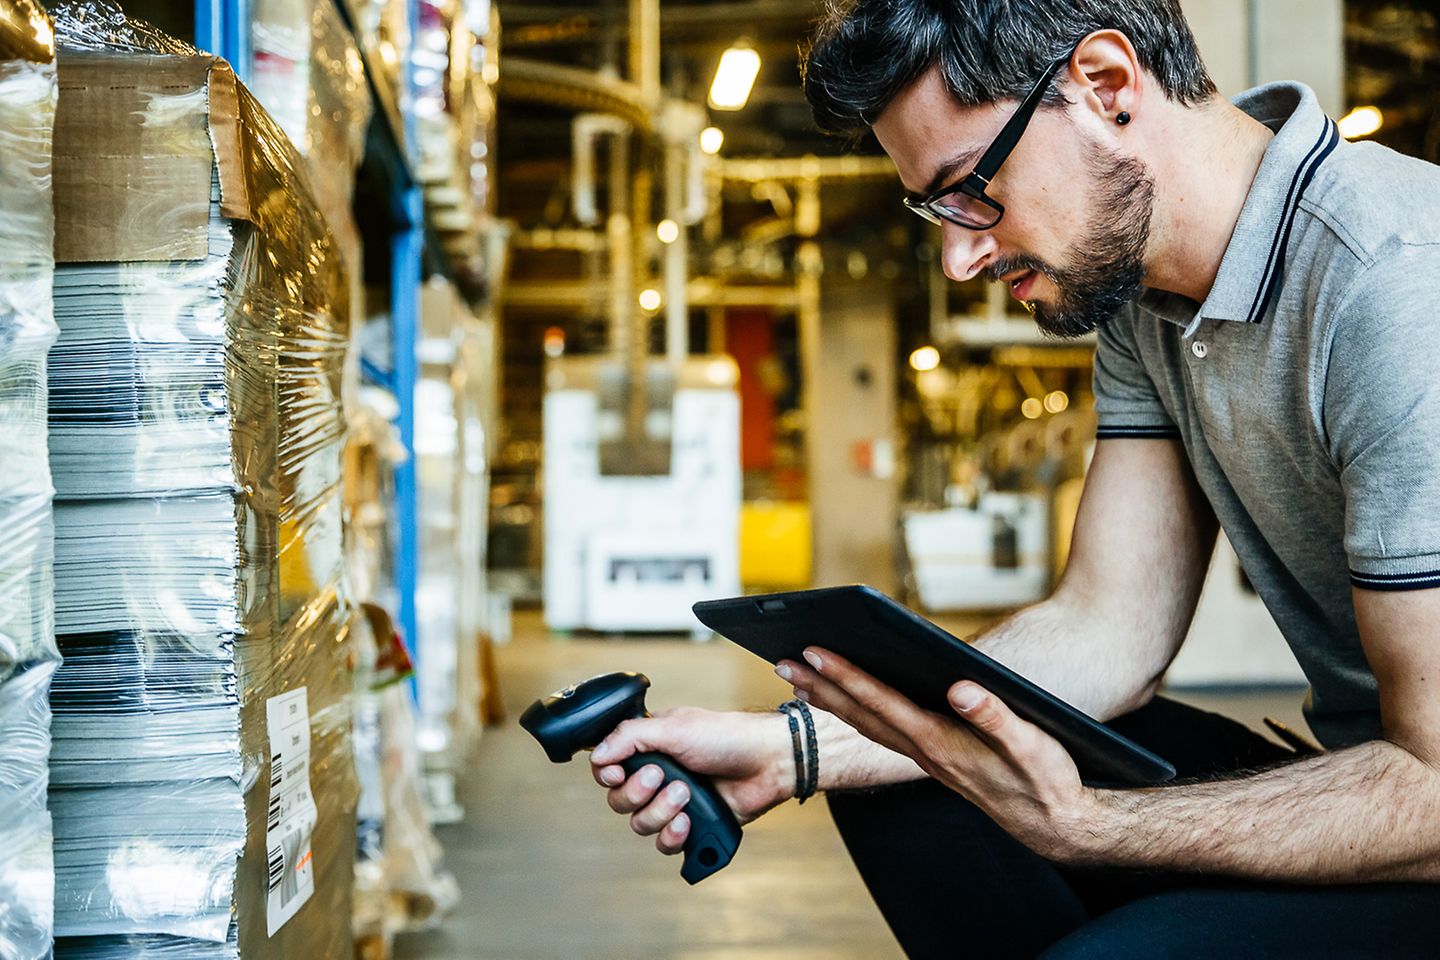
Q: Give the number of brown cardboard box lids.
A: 1